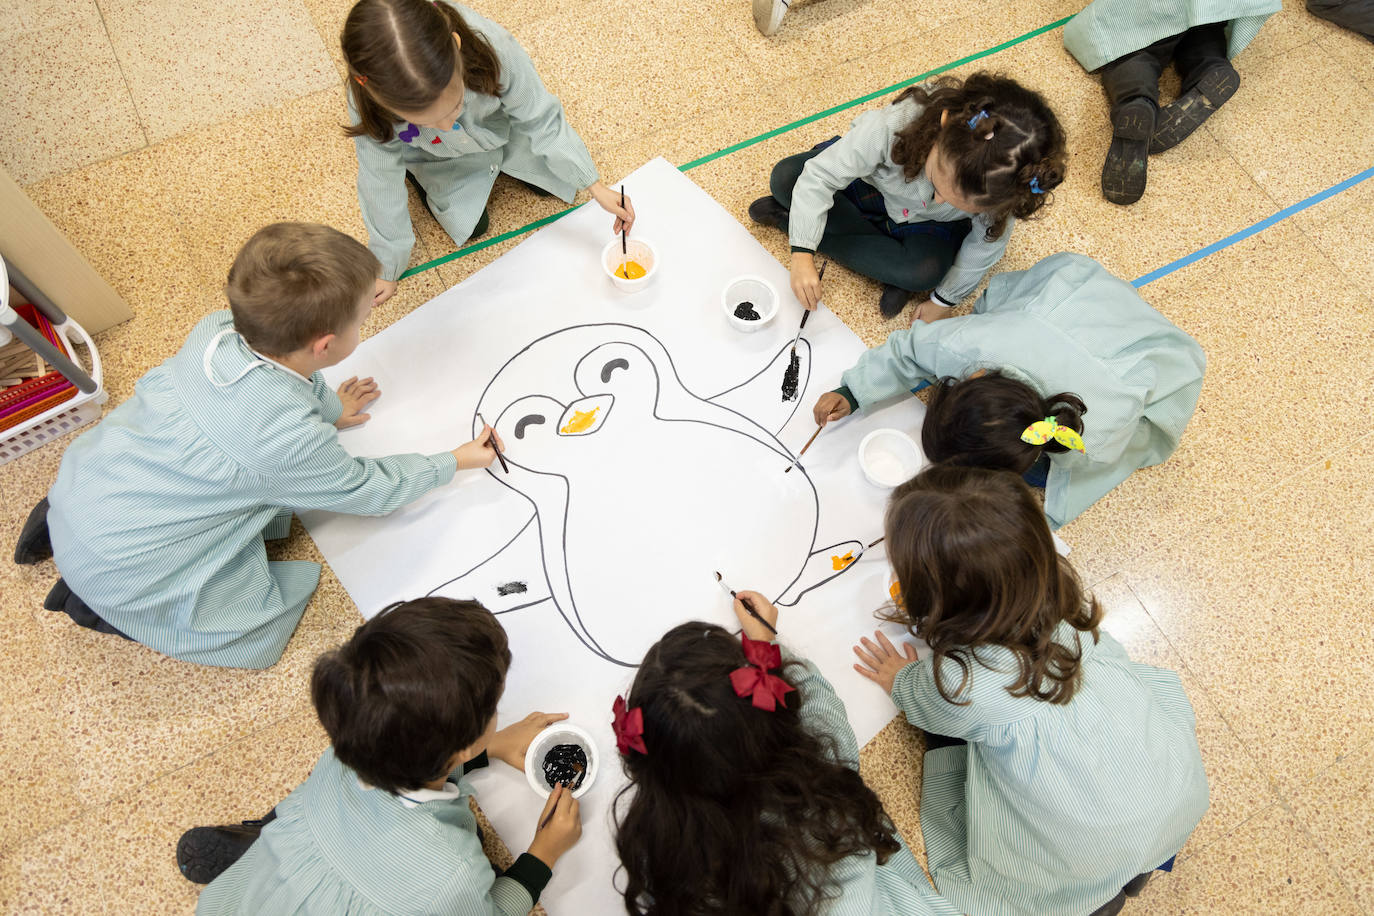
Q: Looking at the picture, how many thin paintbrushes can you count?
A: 7